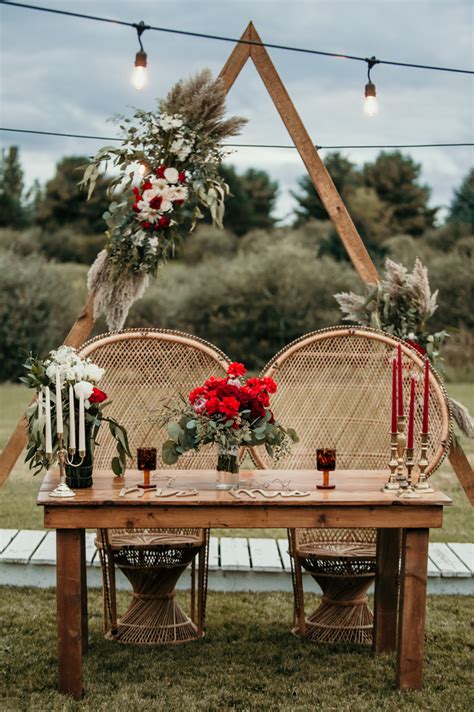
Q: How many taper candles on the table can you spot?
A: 9